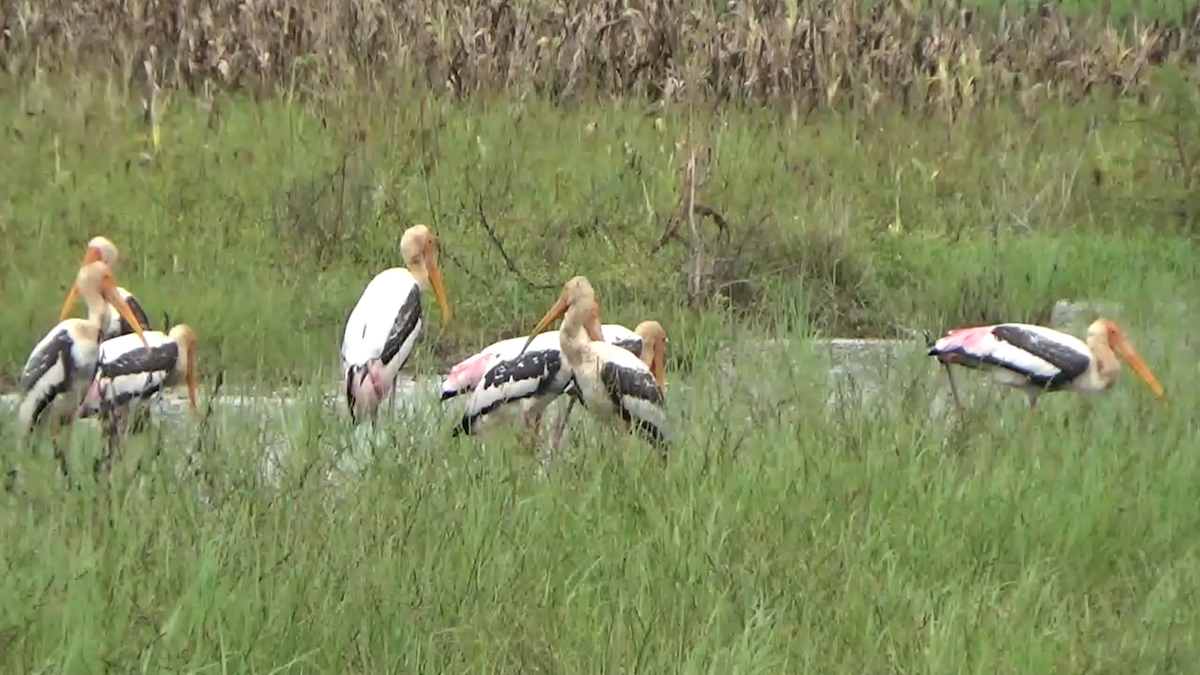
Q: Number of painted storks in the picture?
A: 8